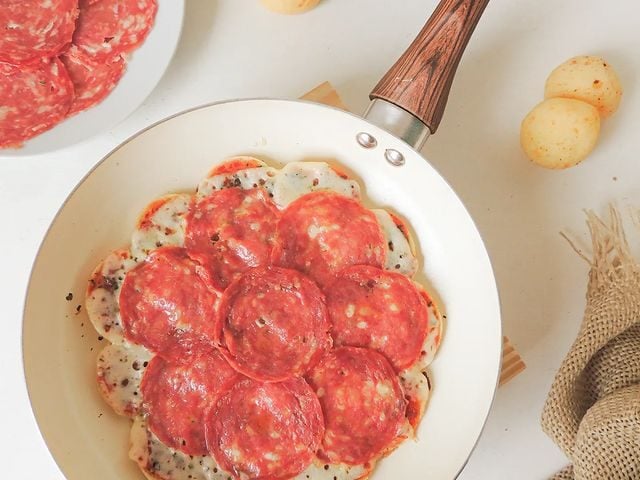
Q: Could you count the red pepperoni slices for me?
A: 12